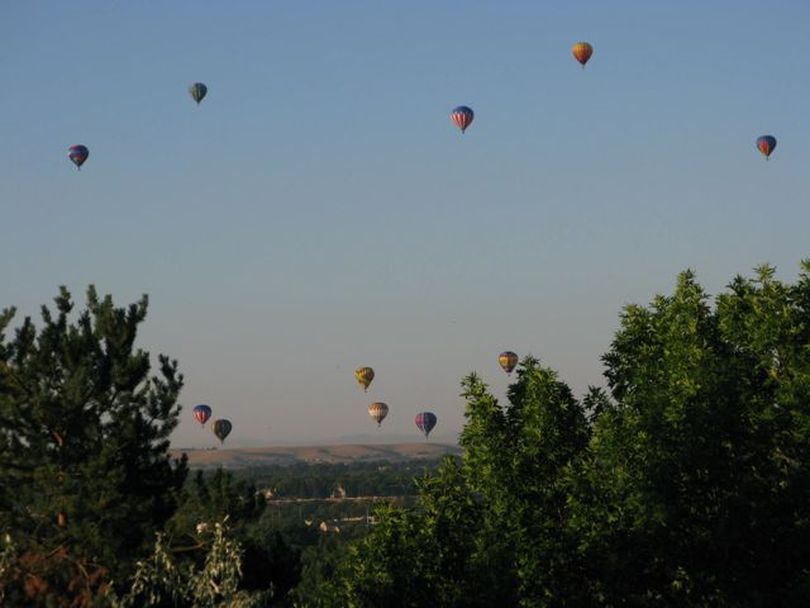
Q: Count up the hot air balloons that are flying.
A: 11